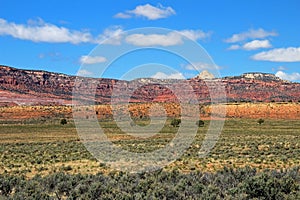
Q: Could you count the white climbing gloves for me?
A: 0